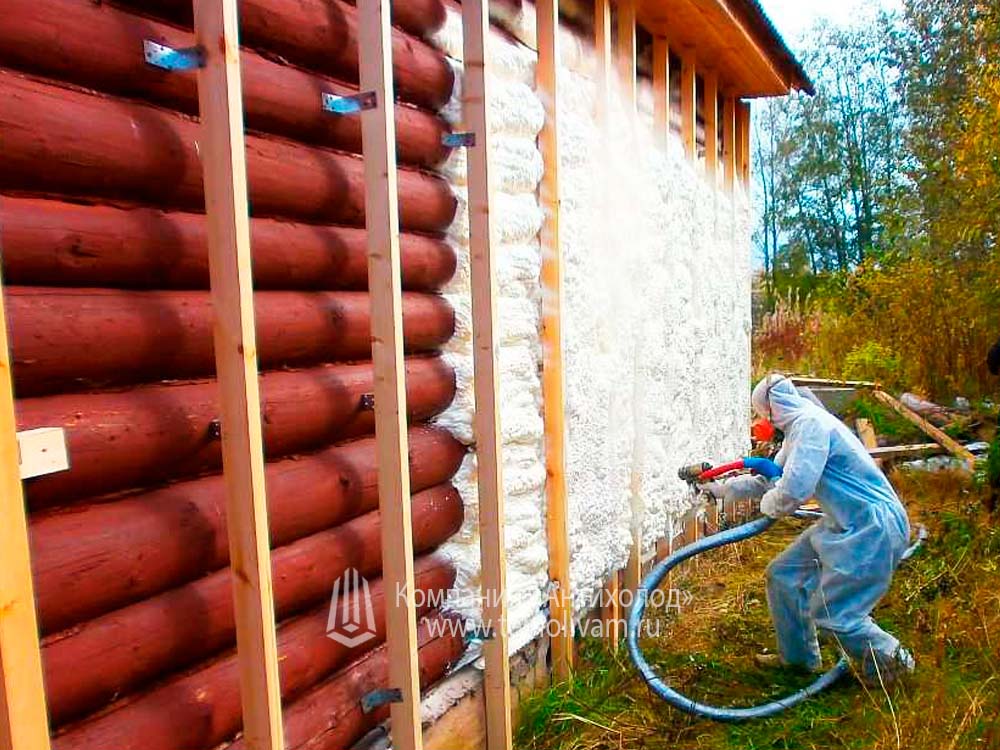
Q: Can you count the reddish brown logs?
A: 11